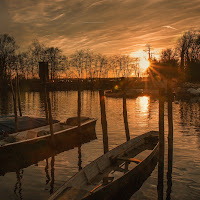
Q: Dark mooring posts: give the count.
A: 9